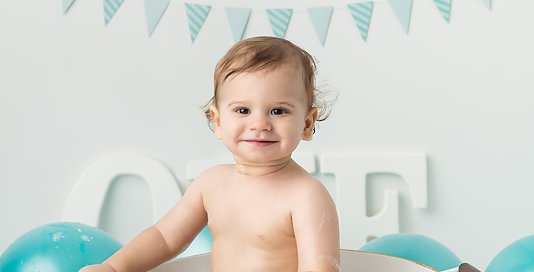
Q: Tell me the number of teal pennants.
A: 11